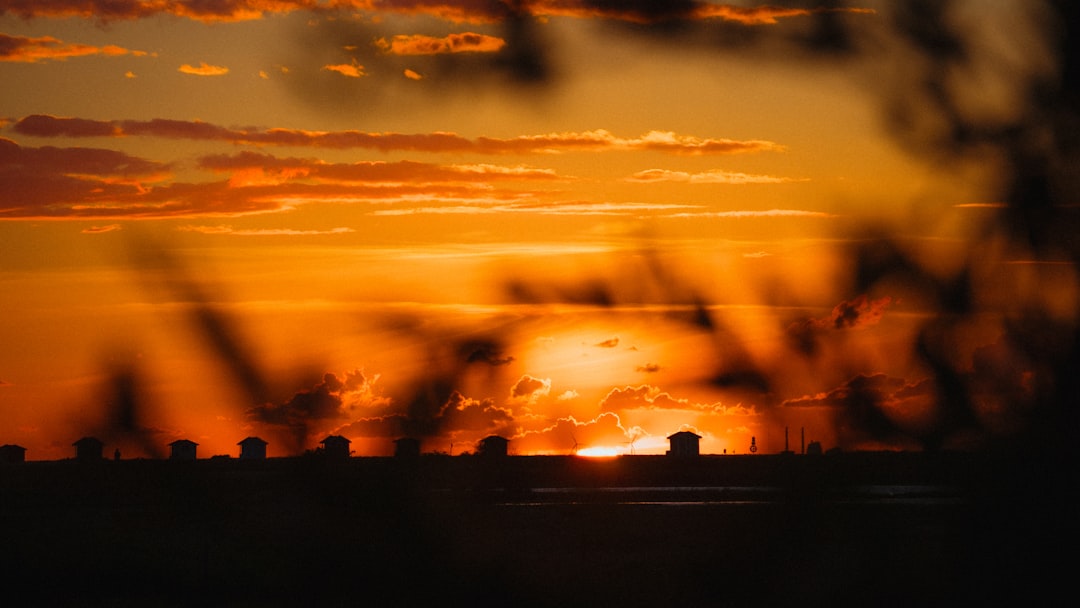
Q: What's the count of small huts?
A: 8